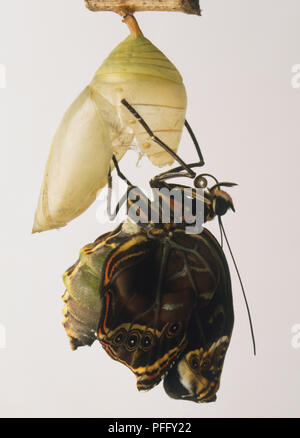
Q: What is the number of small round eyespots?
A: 6